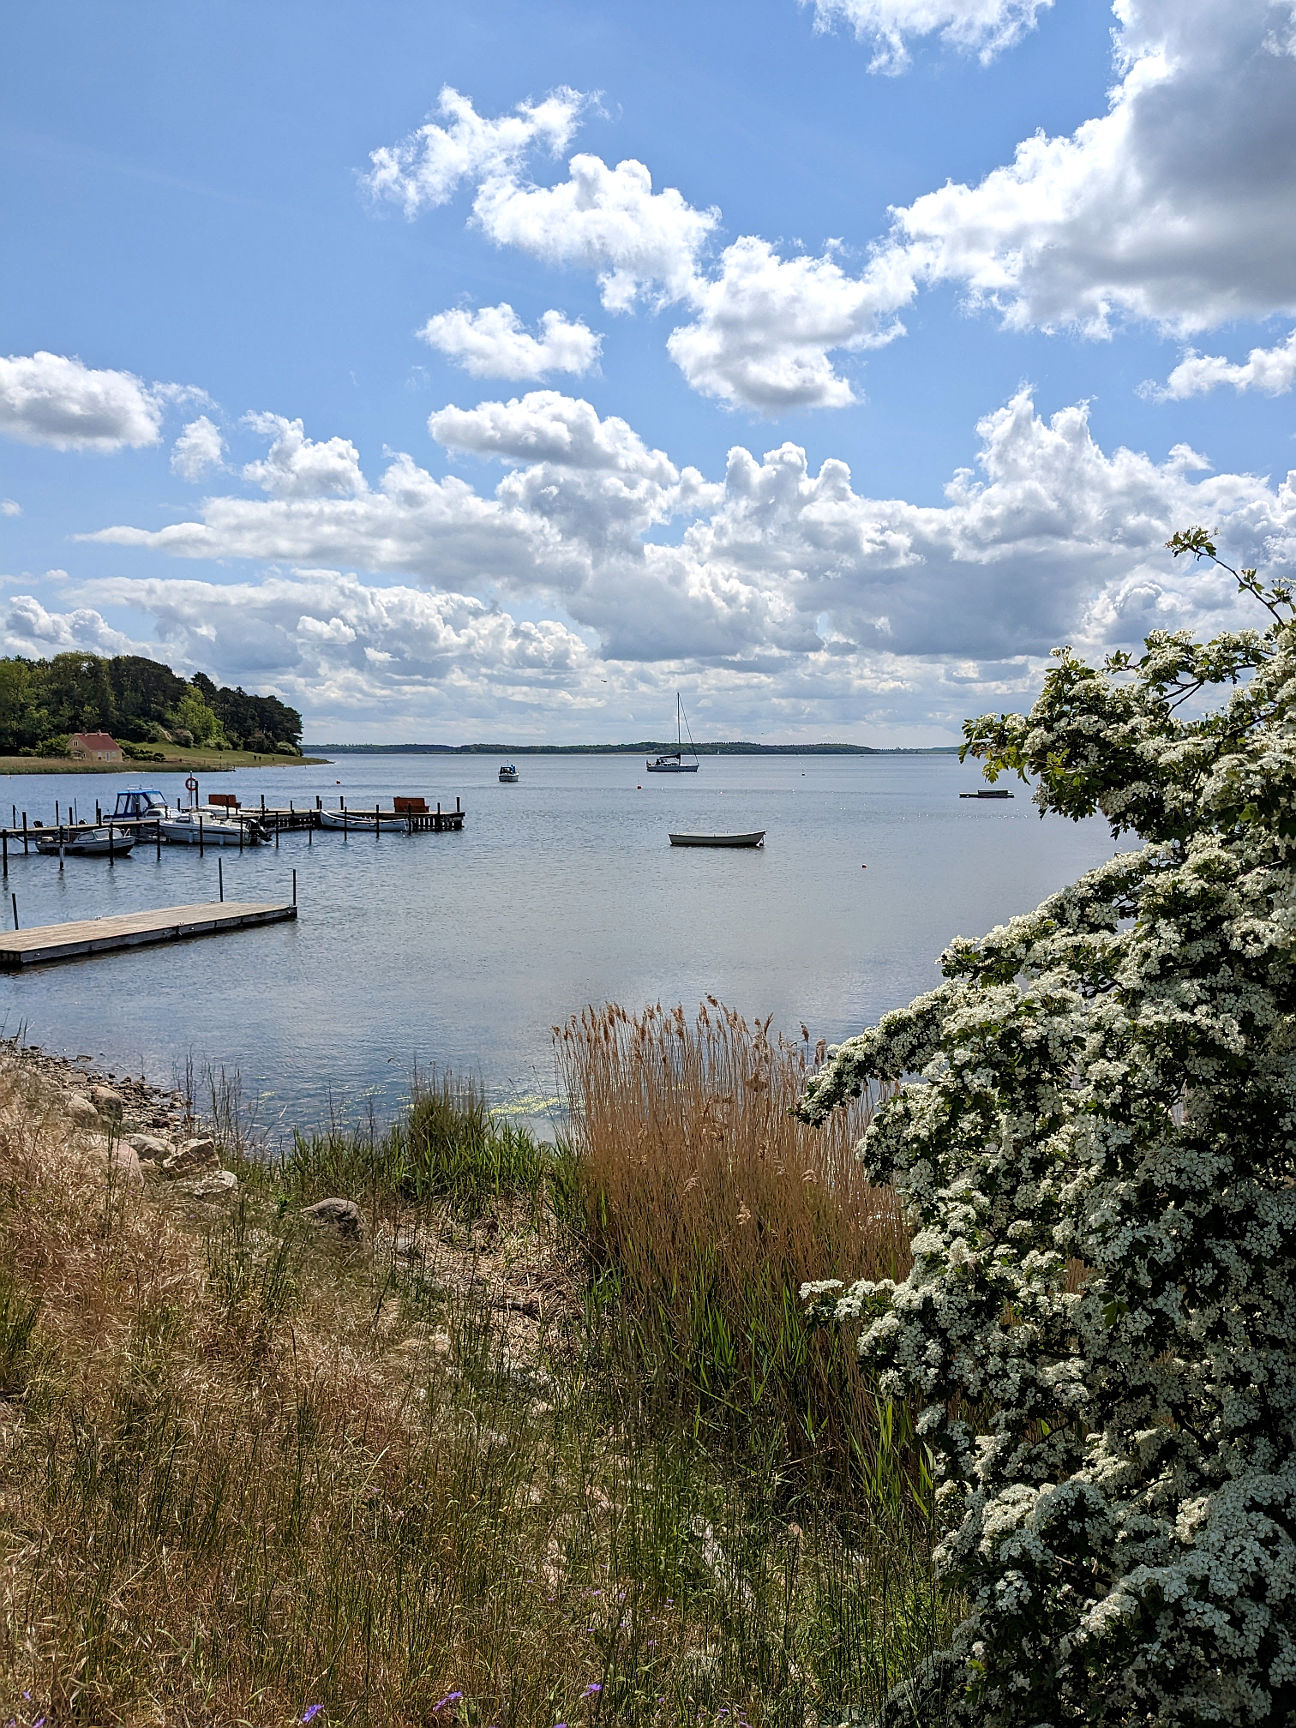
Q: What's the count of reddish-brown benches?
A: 2